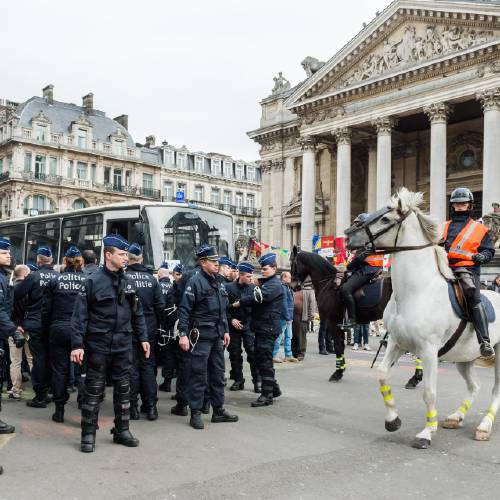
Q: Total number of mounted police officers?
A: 2